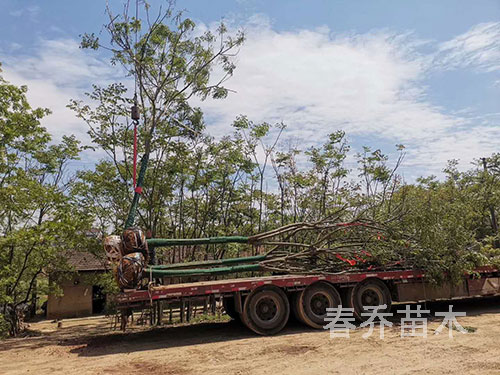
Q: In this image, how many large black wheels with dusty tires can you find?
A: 3